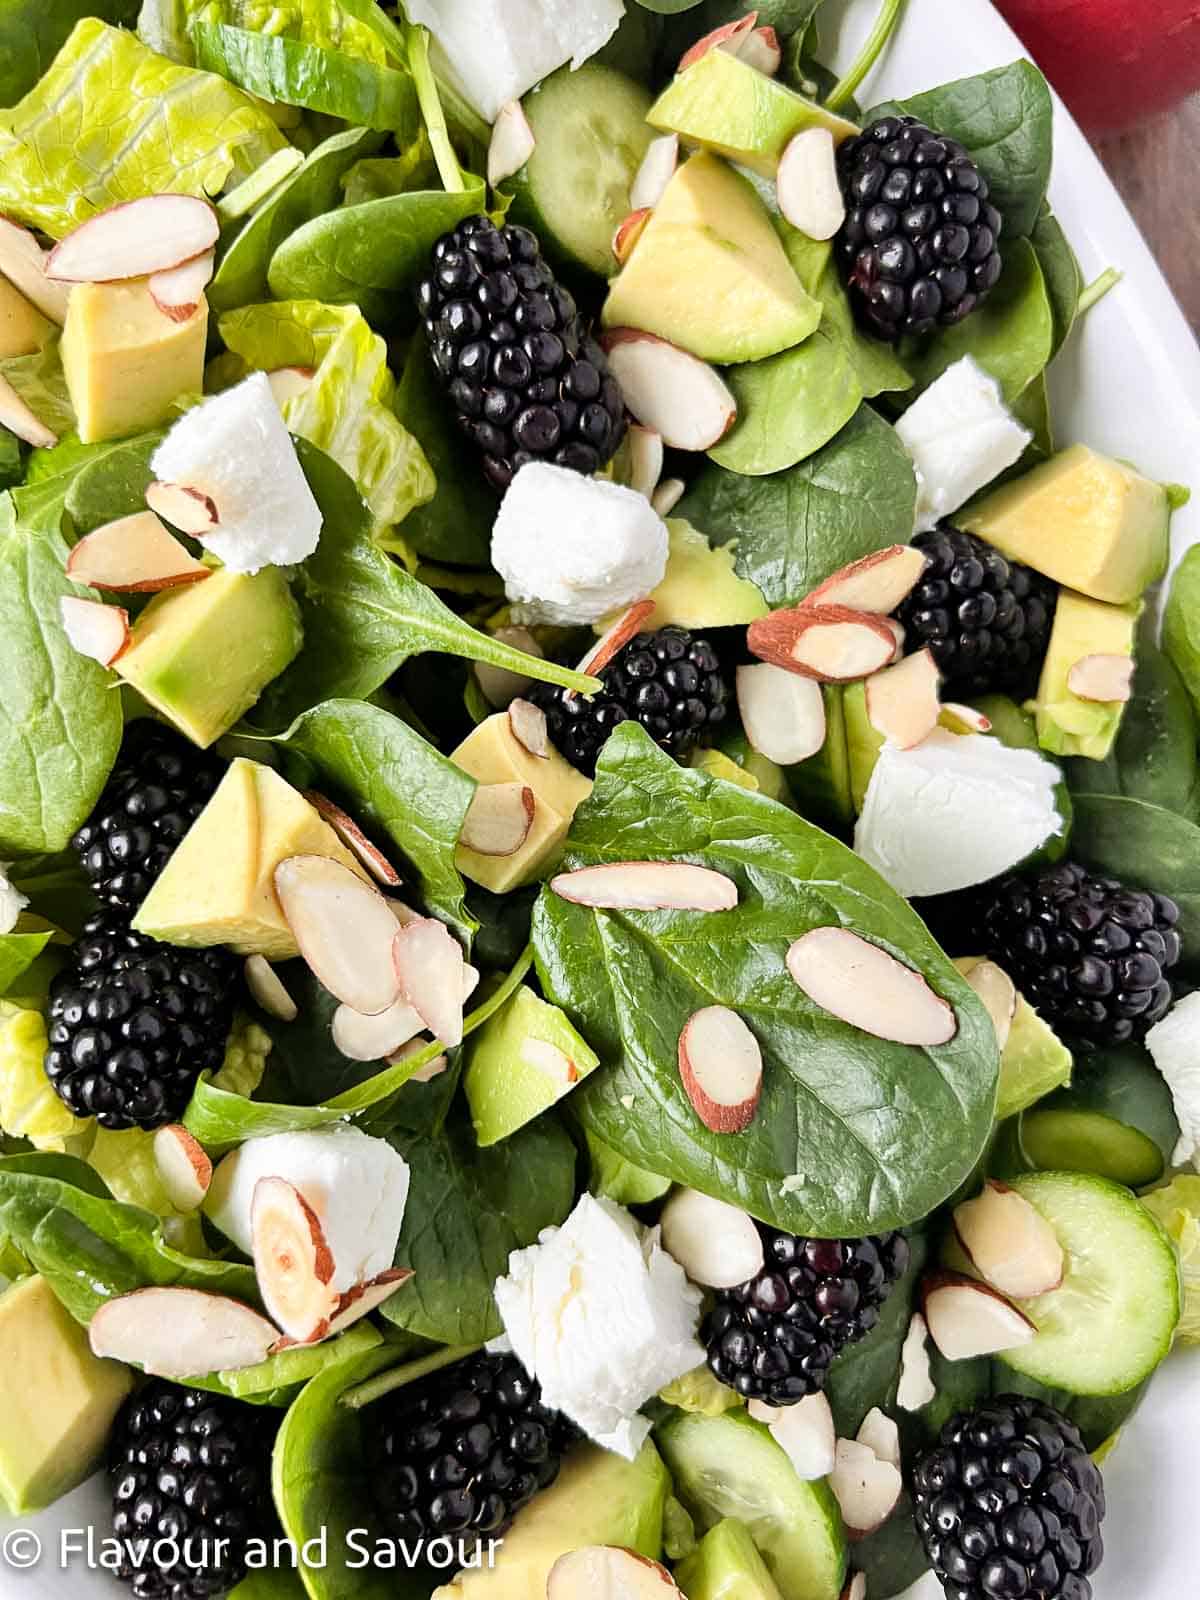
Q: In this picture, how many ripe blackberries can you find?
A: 11